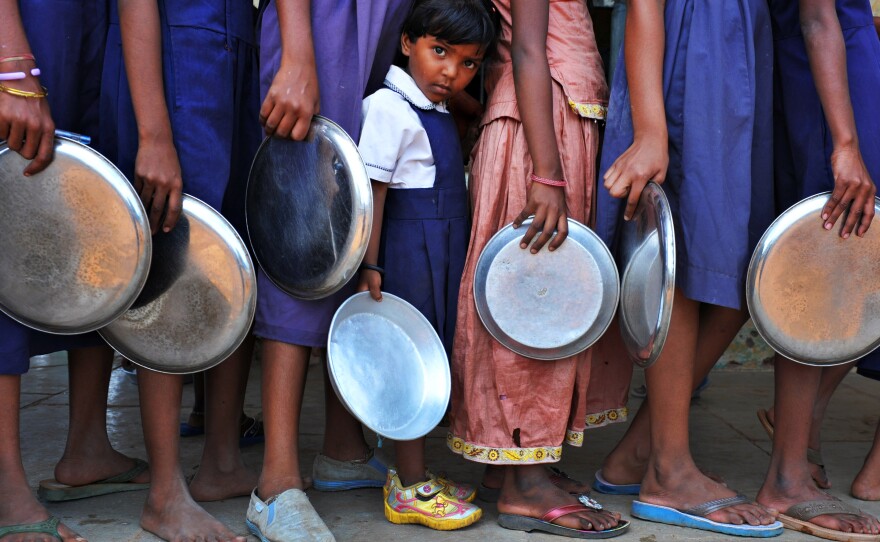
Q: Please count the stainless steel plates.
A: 7